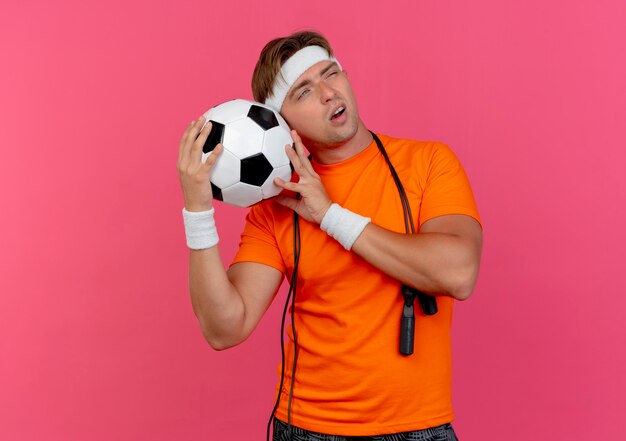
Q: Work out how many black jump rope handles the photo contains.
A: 2